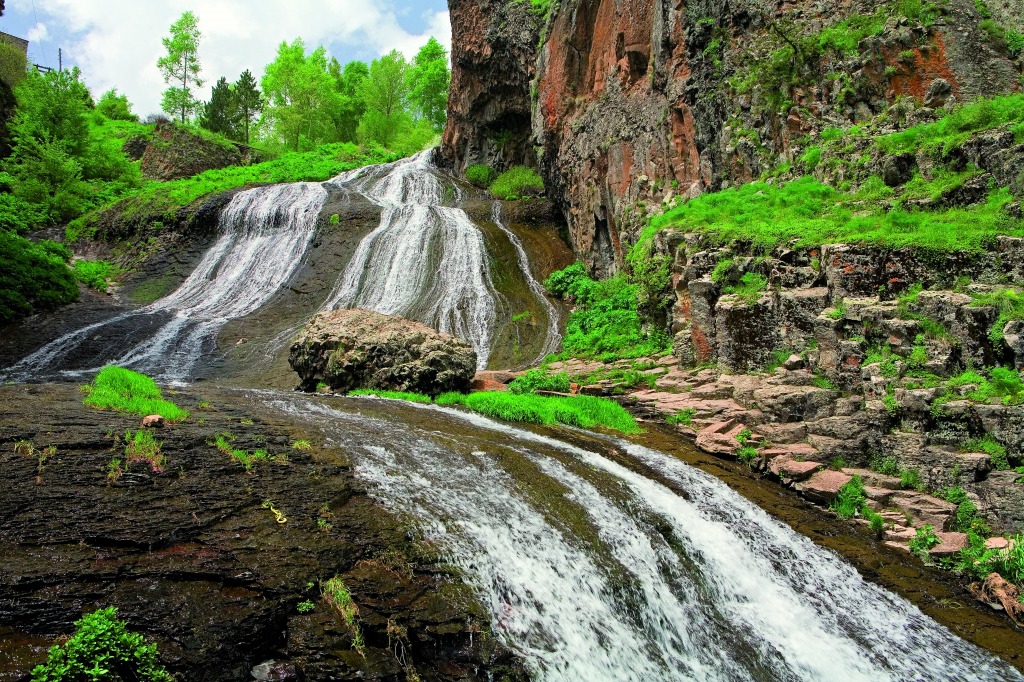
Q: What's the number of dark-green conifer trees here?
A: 2